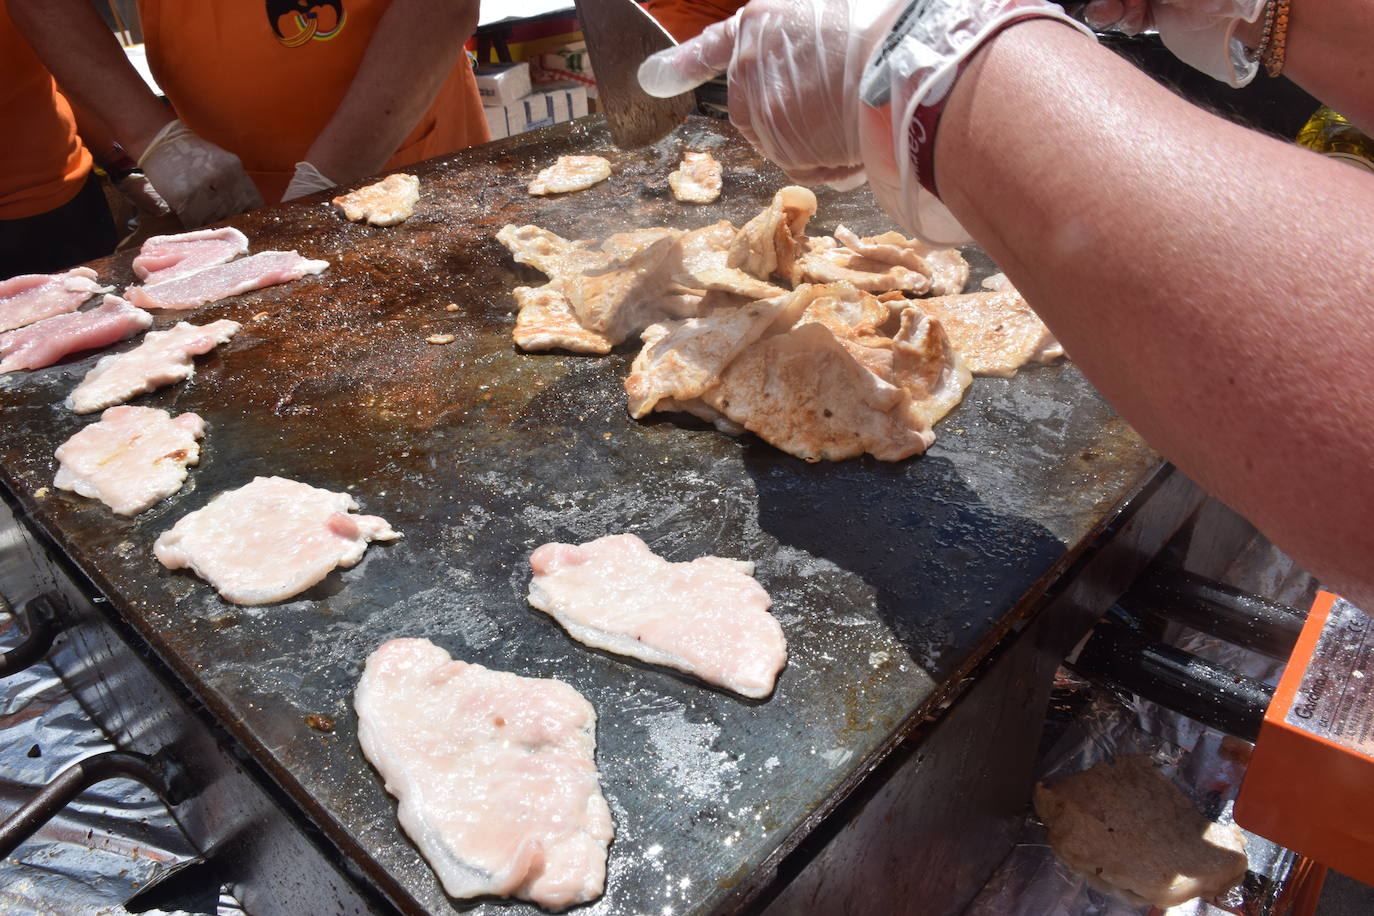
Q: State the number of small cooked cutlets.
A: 3